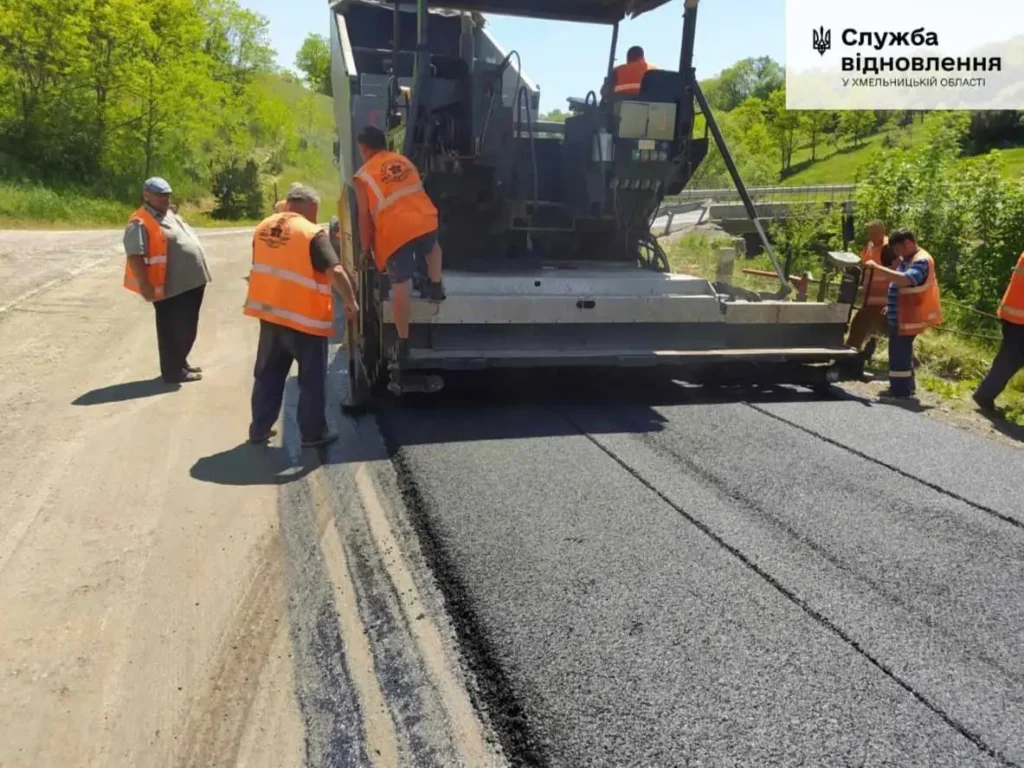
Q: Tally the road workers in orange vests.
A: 7